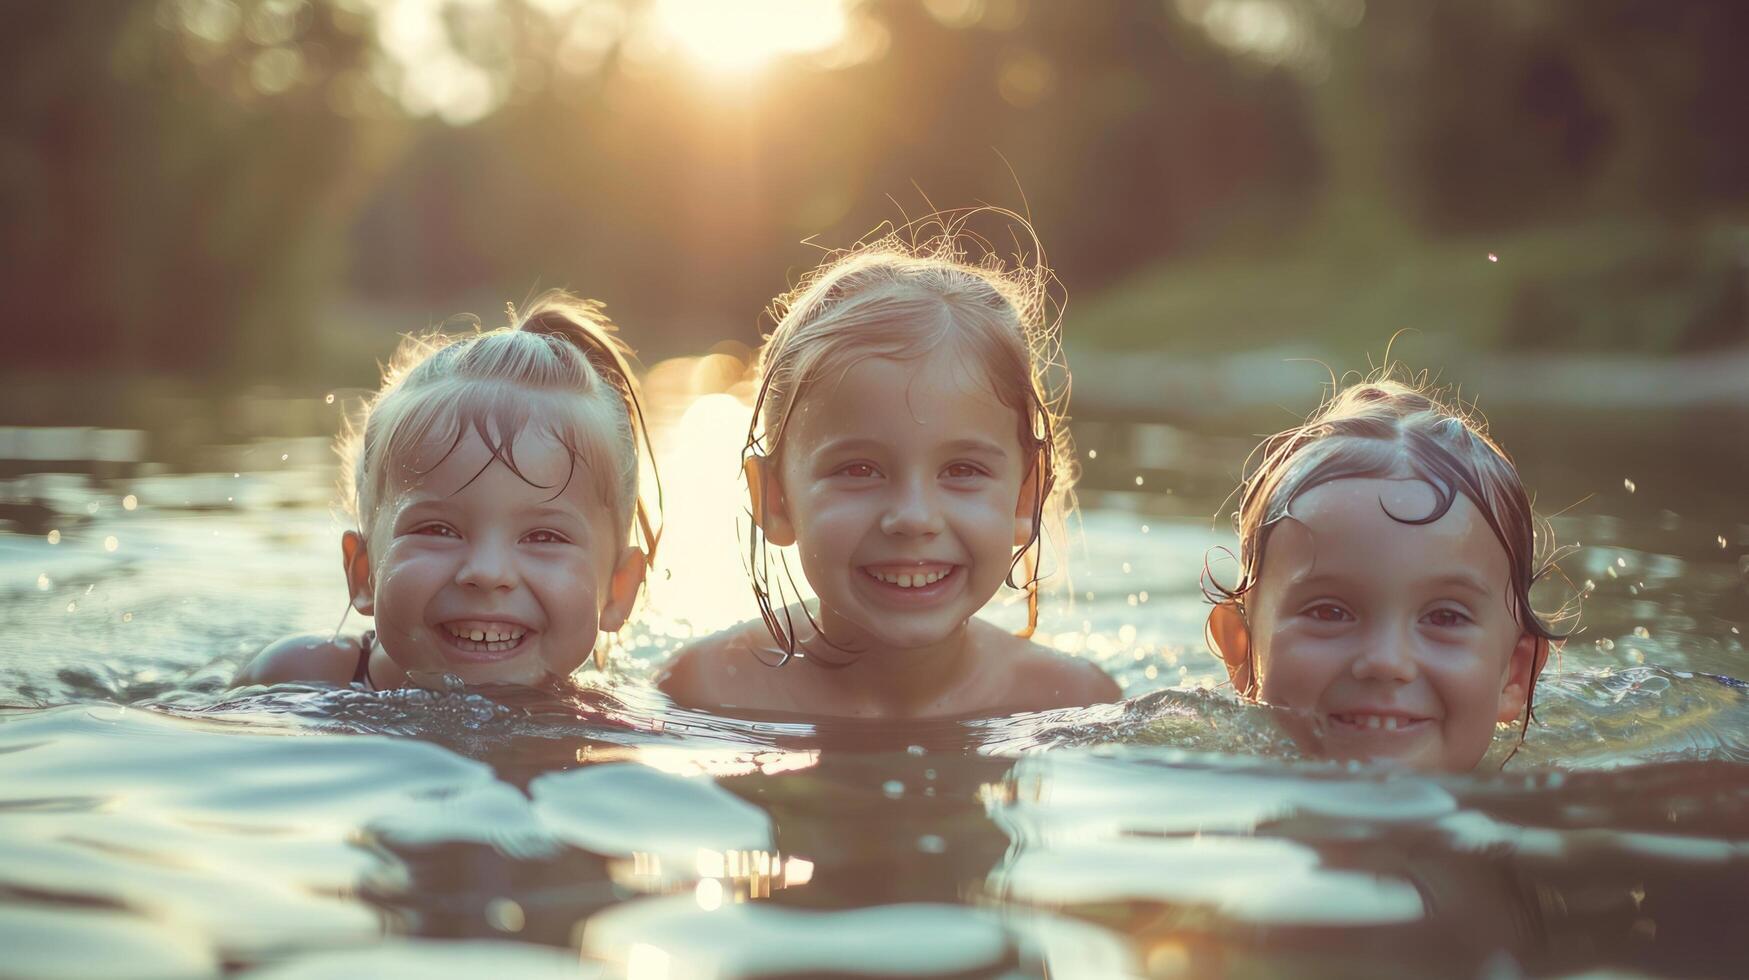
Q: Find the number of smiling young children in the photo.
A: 3